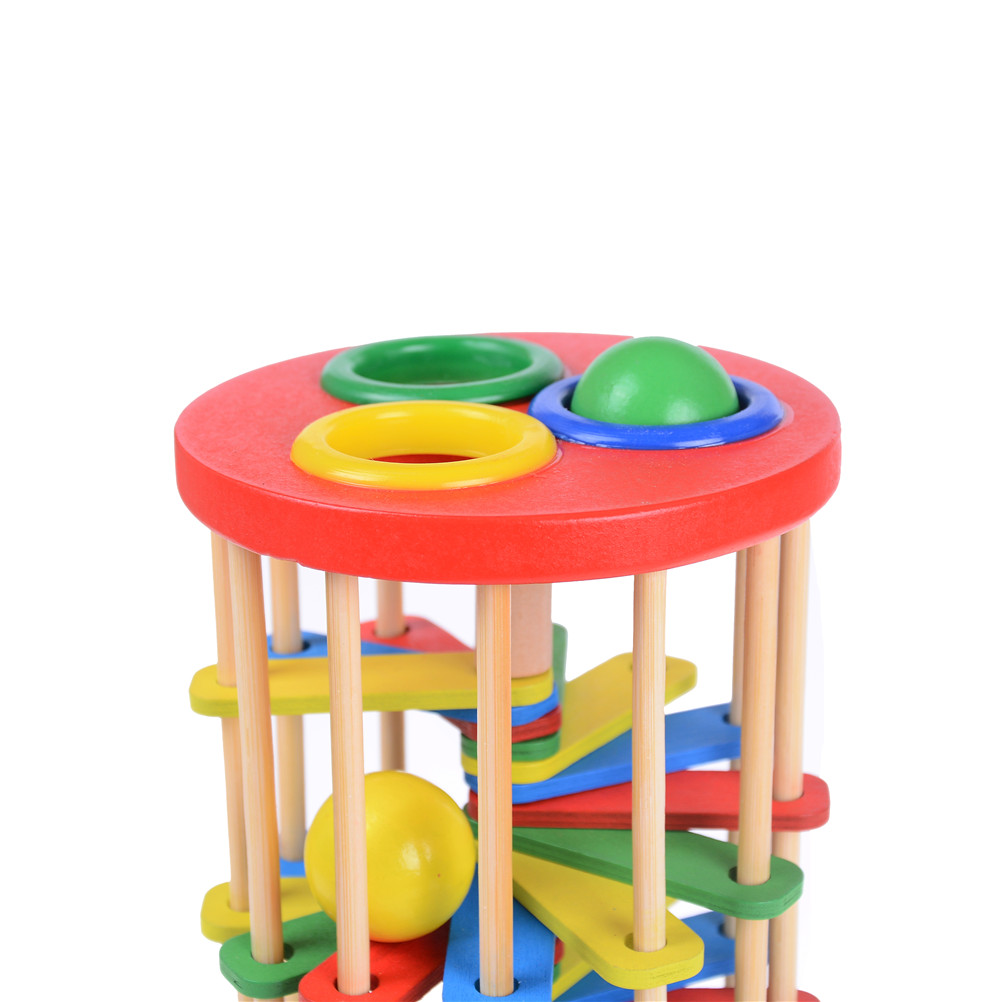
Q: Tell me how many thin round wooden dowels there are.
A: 10